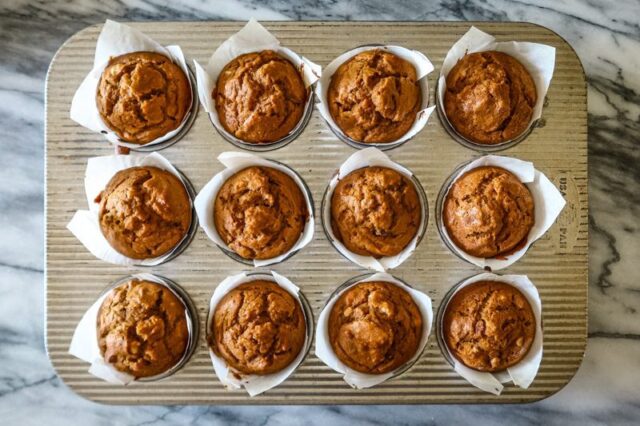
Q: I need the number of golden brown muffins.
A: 12